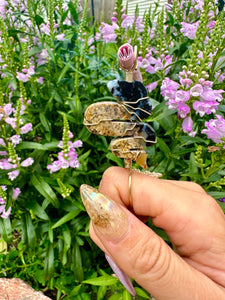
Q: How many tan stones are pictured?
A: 2